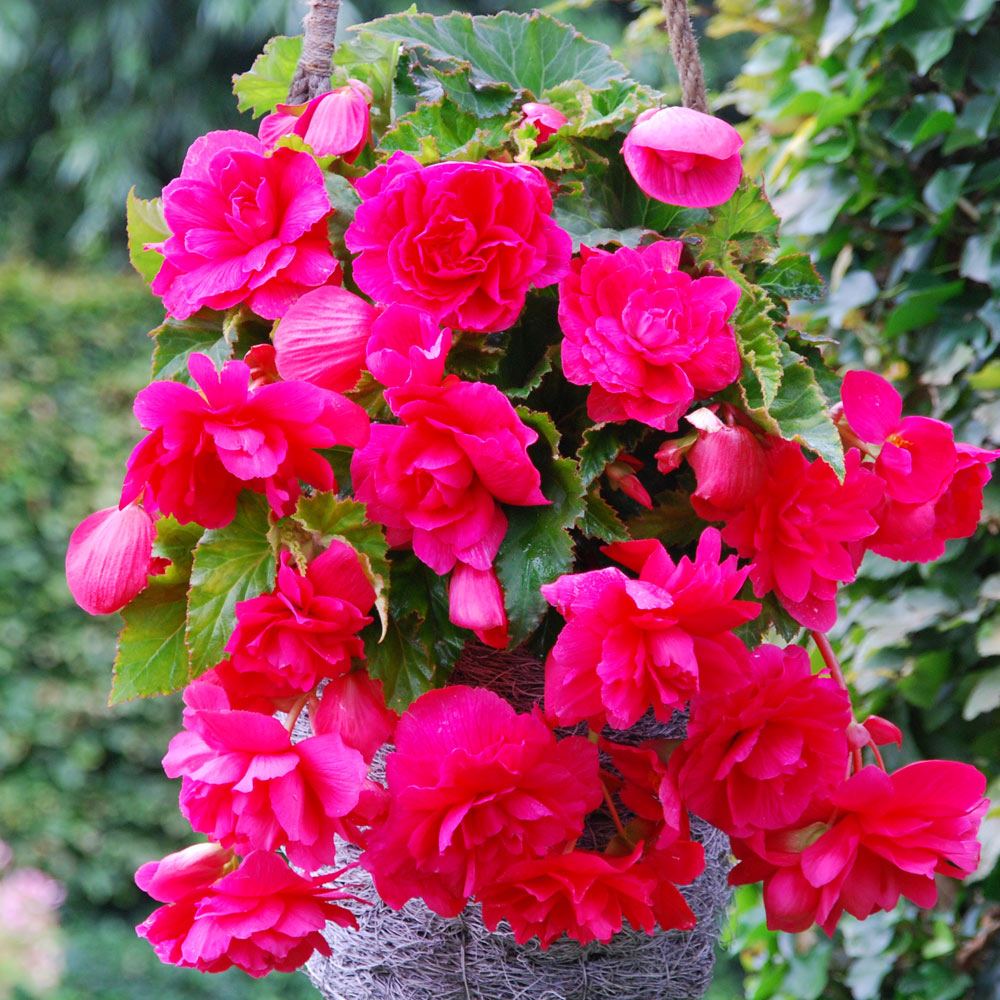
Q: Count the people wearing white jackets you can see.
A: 0